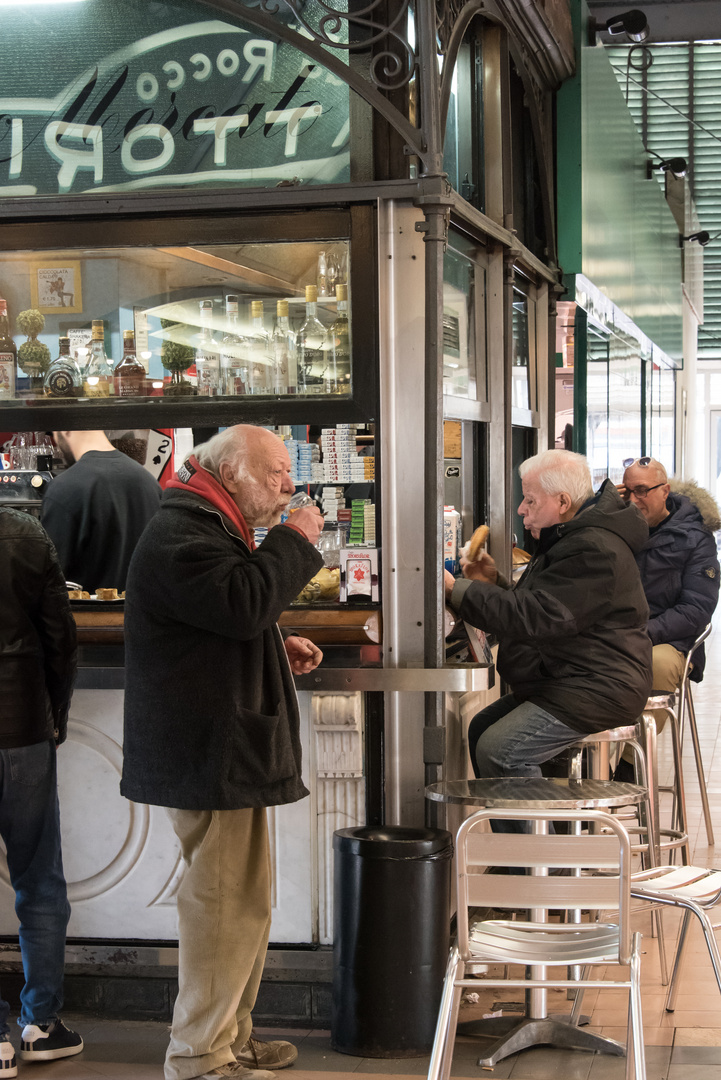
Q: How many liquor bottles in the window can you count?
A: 10